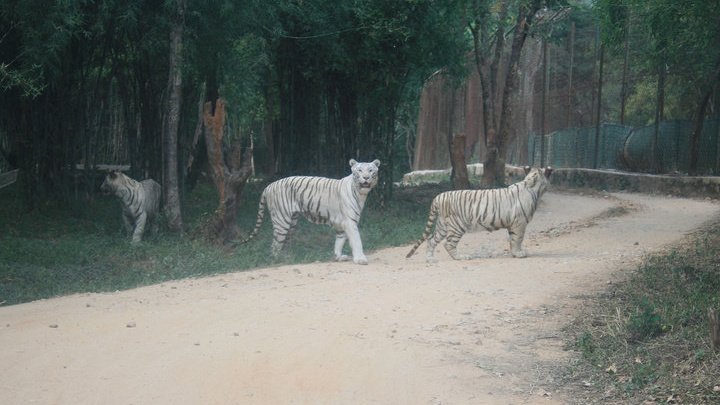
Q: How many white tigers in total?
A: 3